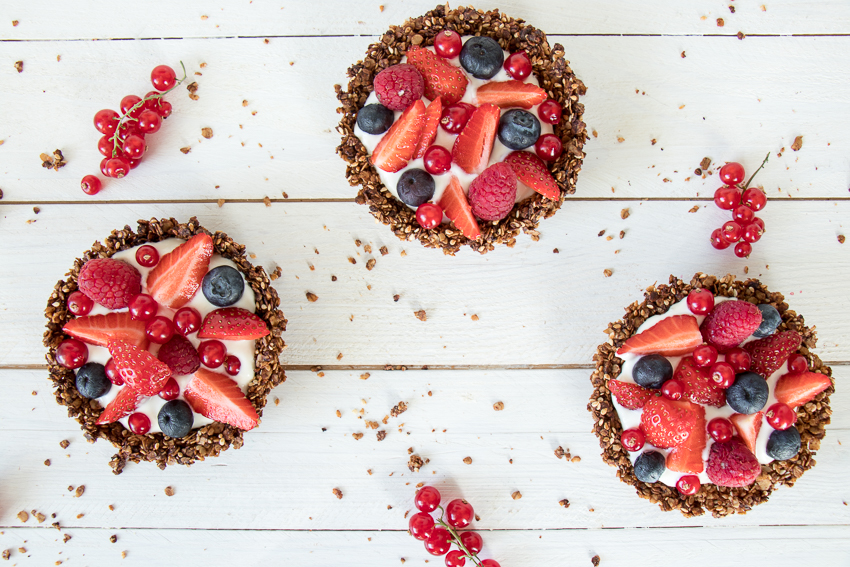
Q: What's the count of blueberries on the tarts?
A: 12